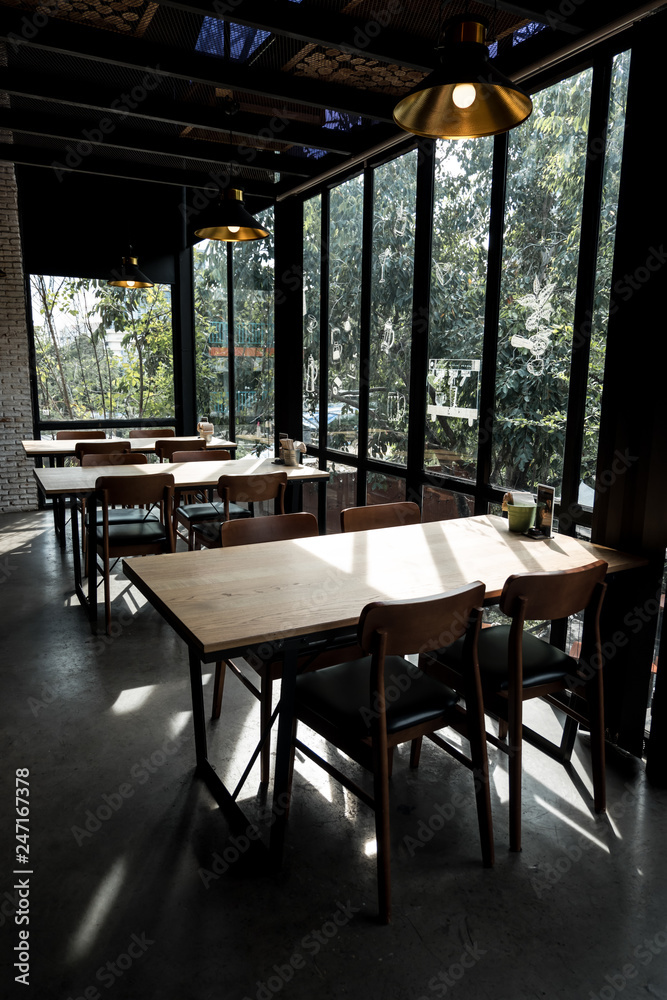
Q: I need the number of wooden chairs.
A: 12